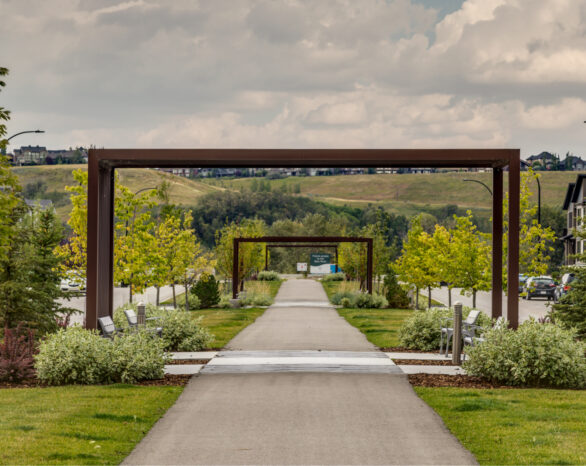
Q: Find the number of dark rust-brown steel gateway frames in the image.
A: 3